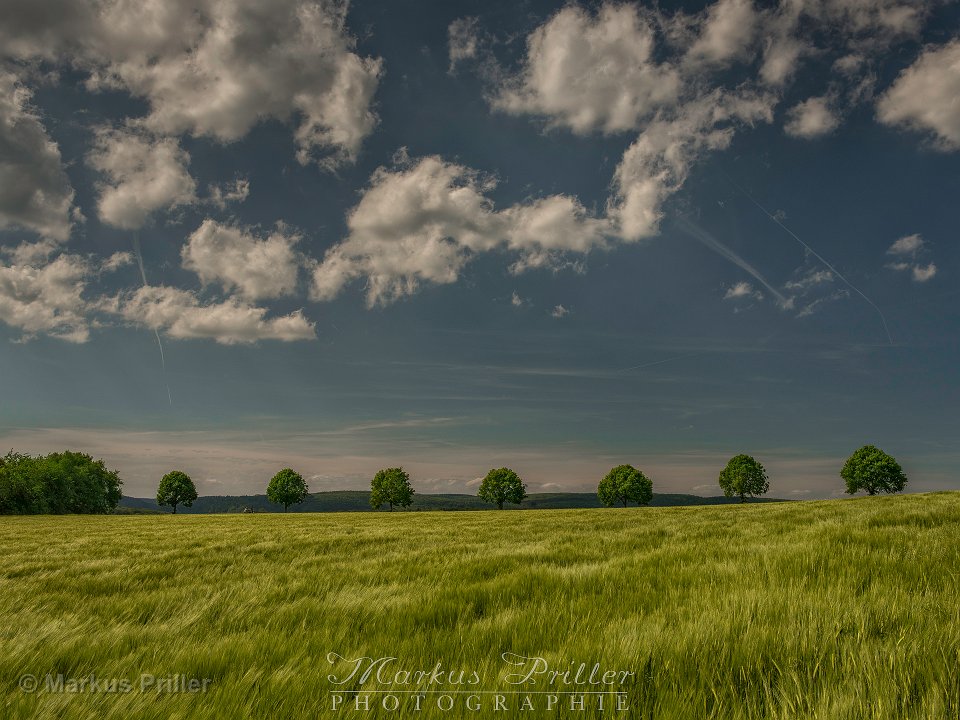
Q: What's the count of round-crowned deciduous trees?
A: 7